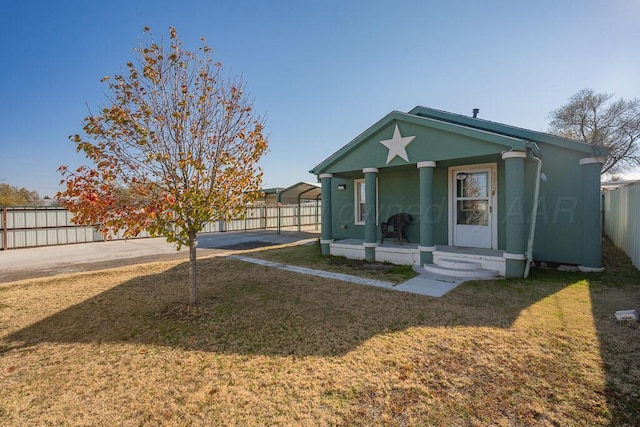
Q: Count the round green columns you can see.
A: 5